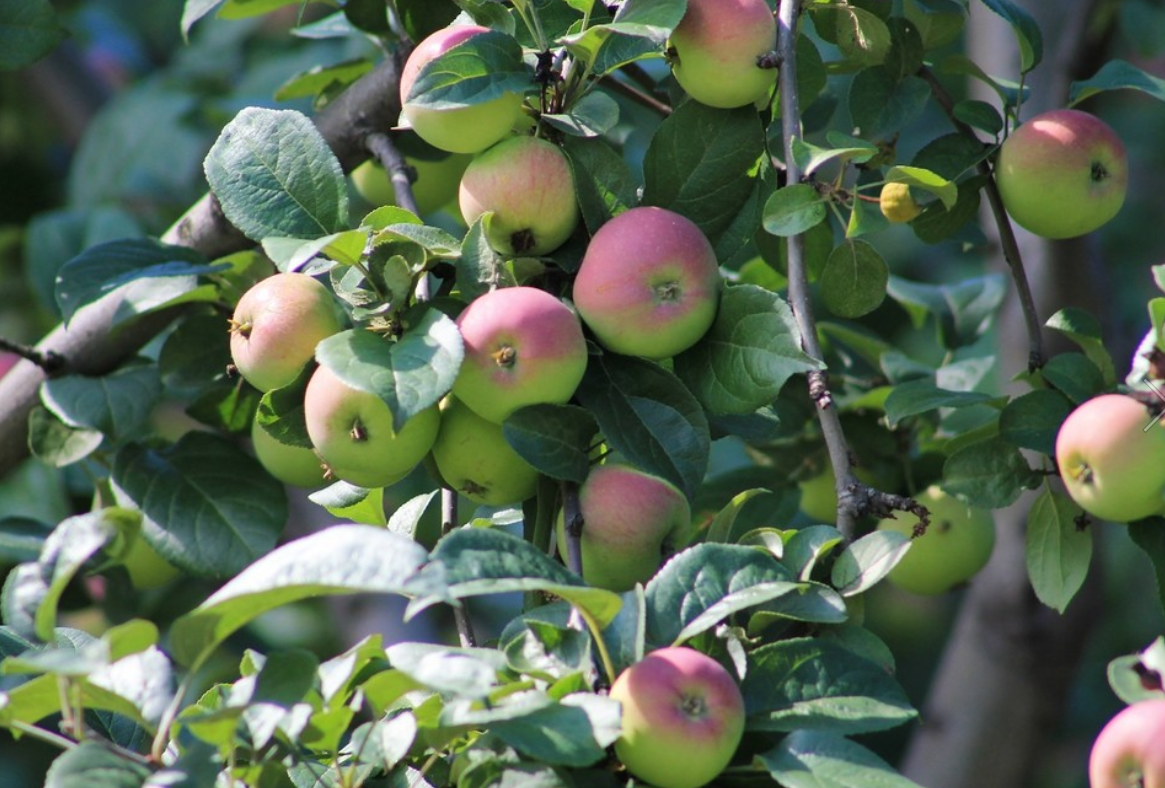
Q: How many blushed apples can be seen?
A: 12